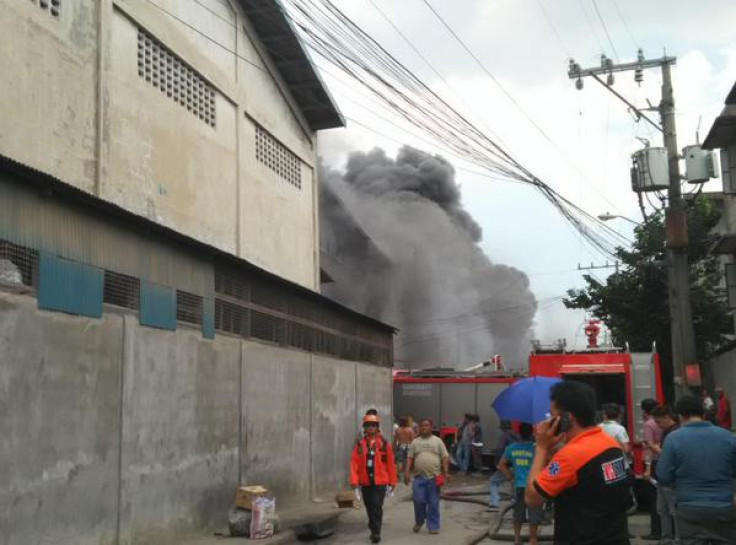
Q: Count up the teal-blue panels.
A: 3